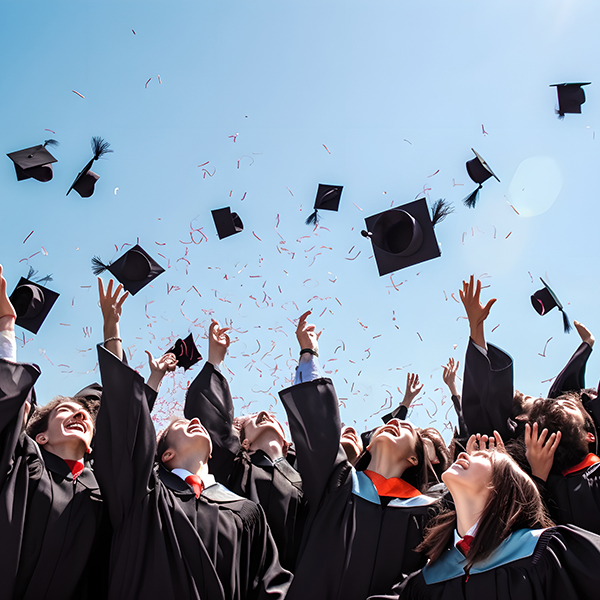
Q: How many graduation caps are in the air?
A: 11